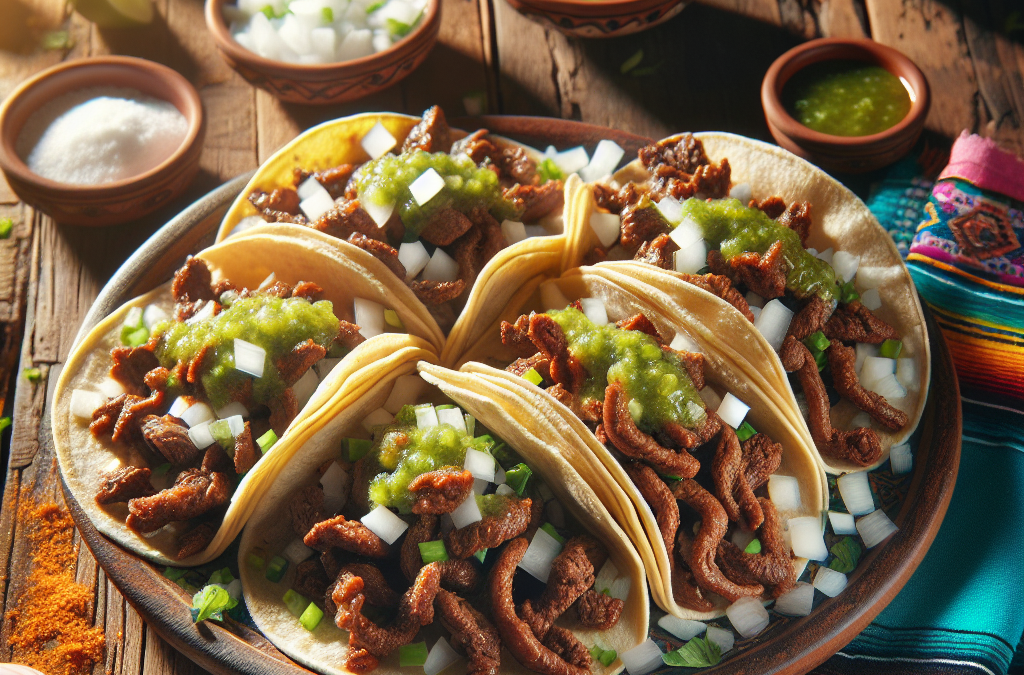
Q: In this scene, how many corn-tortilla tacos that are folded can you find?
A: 5